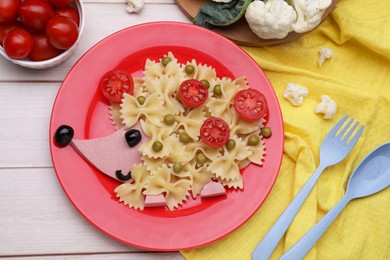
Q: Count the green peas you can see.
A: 14